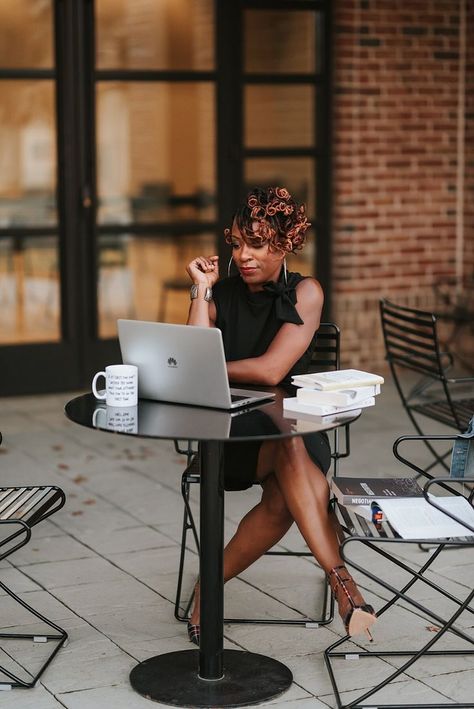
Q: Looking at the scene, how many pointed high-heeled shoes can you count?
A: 2